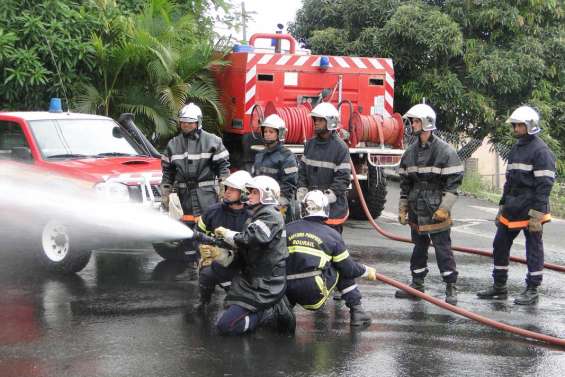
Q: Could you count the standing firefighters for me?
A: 5